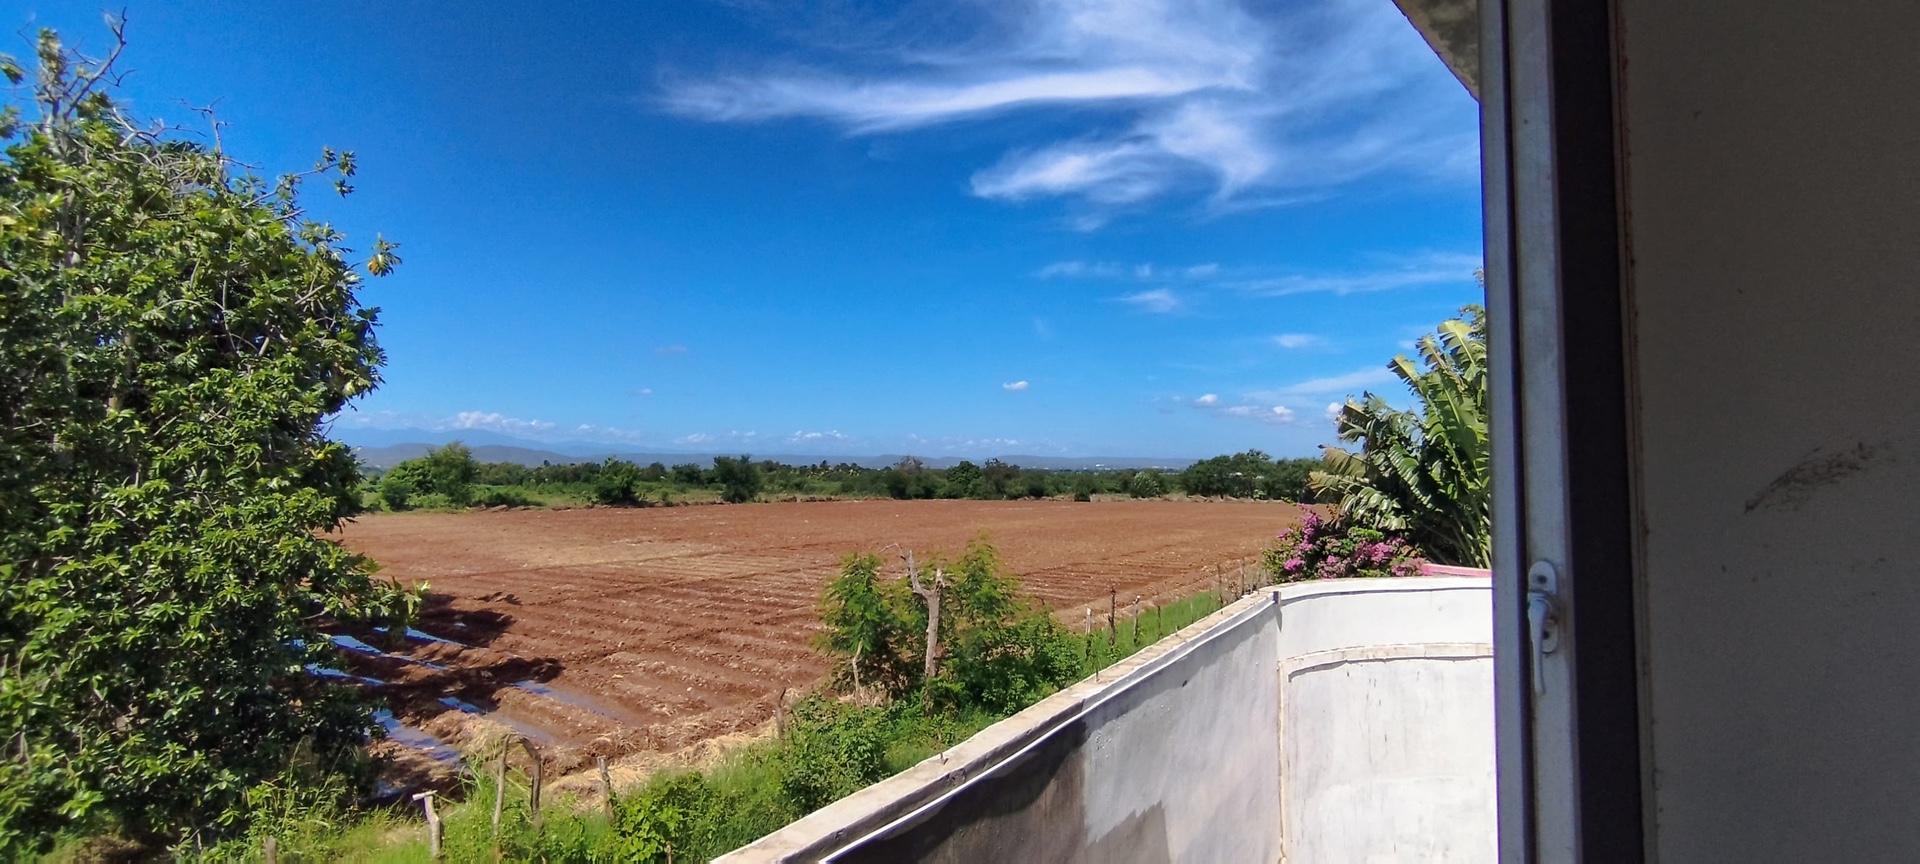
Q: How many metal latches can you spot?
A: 1